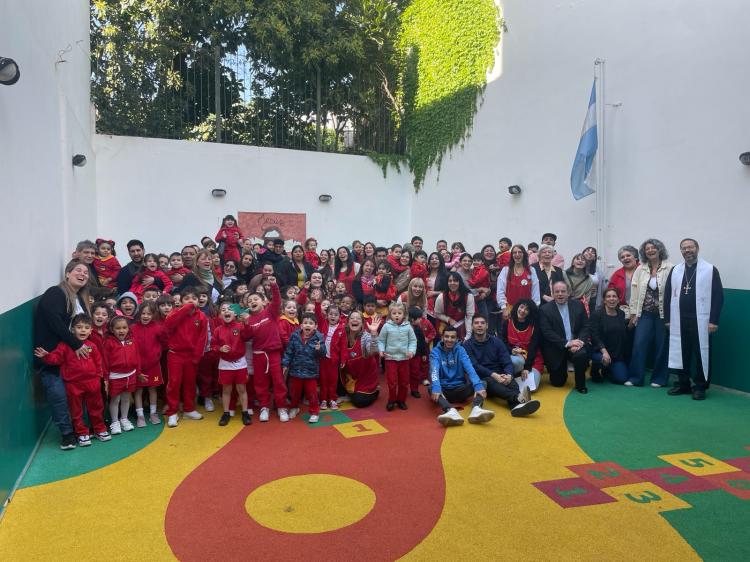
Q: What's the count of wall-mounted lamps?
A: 6